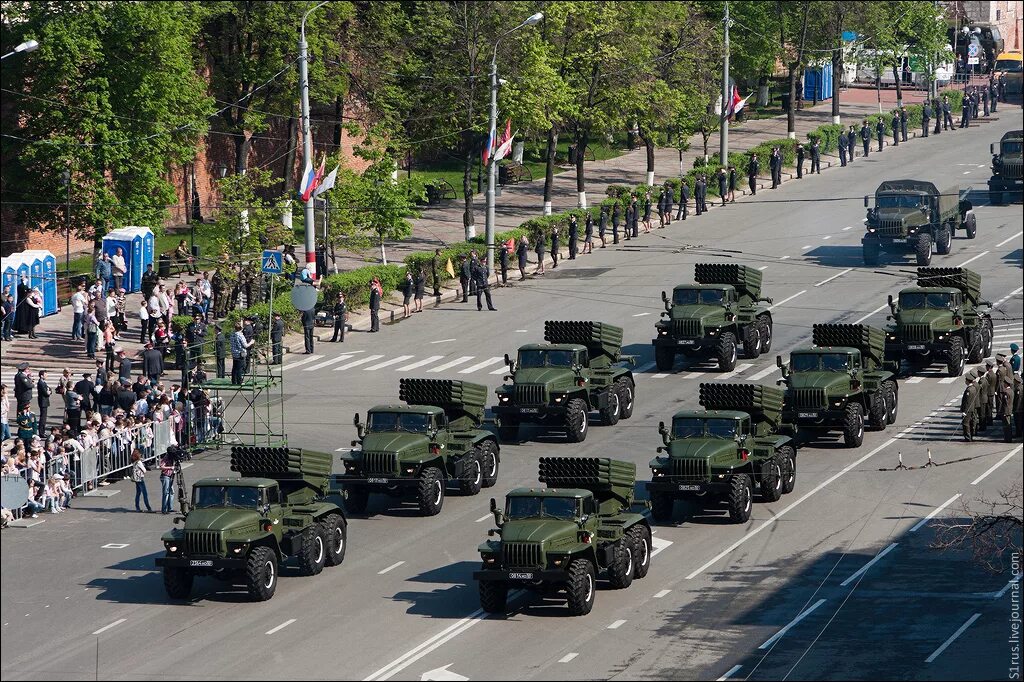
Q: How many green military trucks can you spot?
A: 10